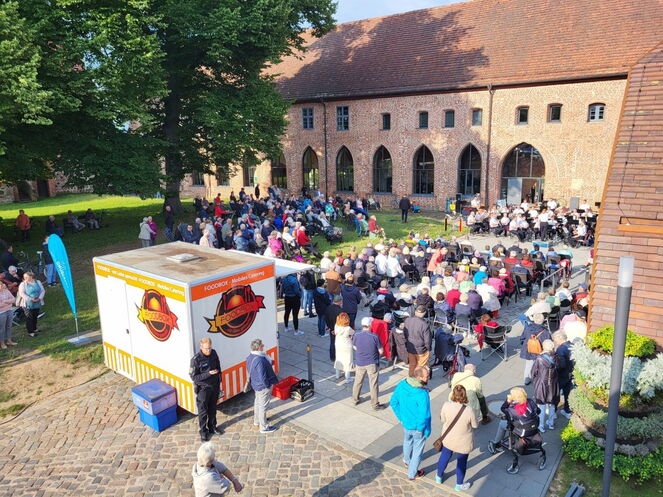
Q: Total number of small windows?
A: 9